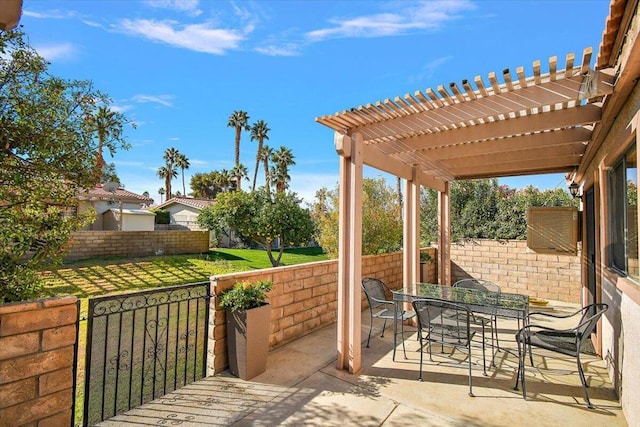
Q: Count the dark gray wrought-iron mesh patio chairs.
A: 4